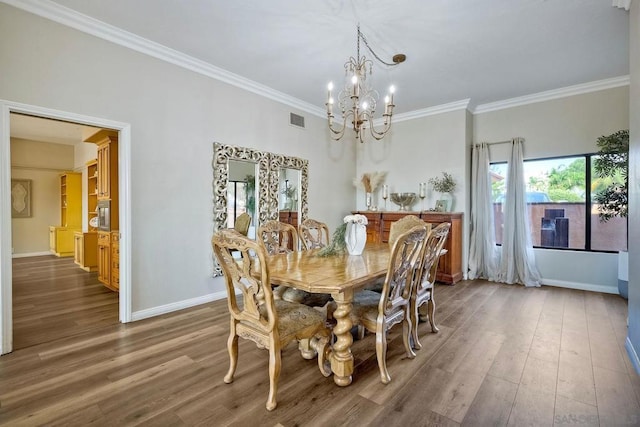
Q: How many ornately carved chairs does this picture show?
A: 5